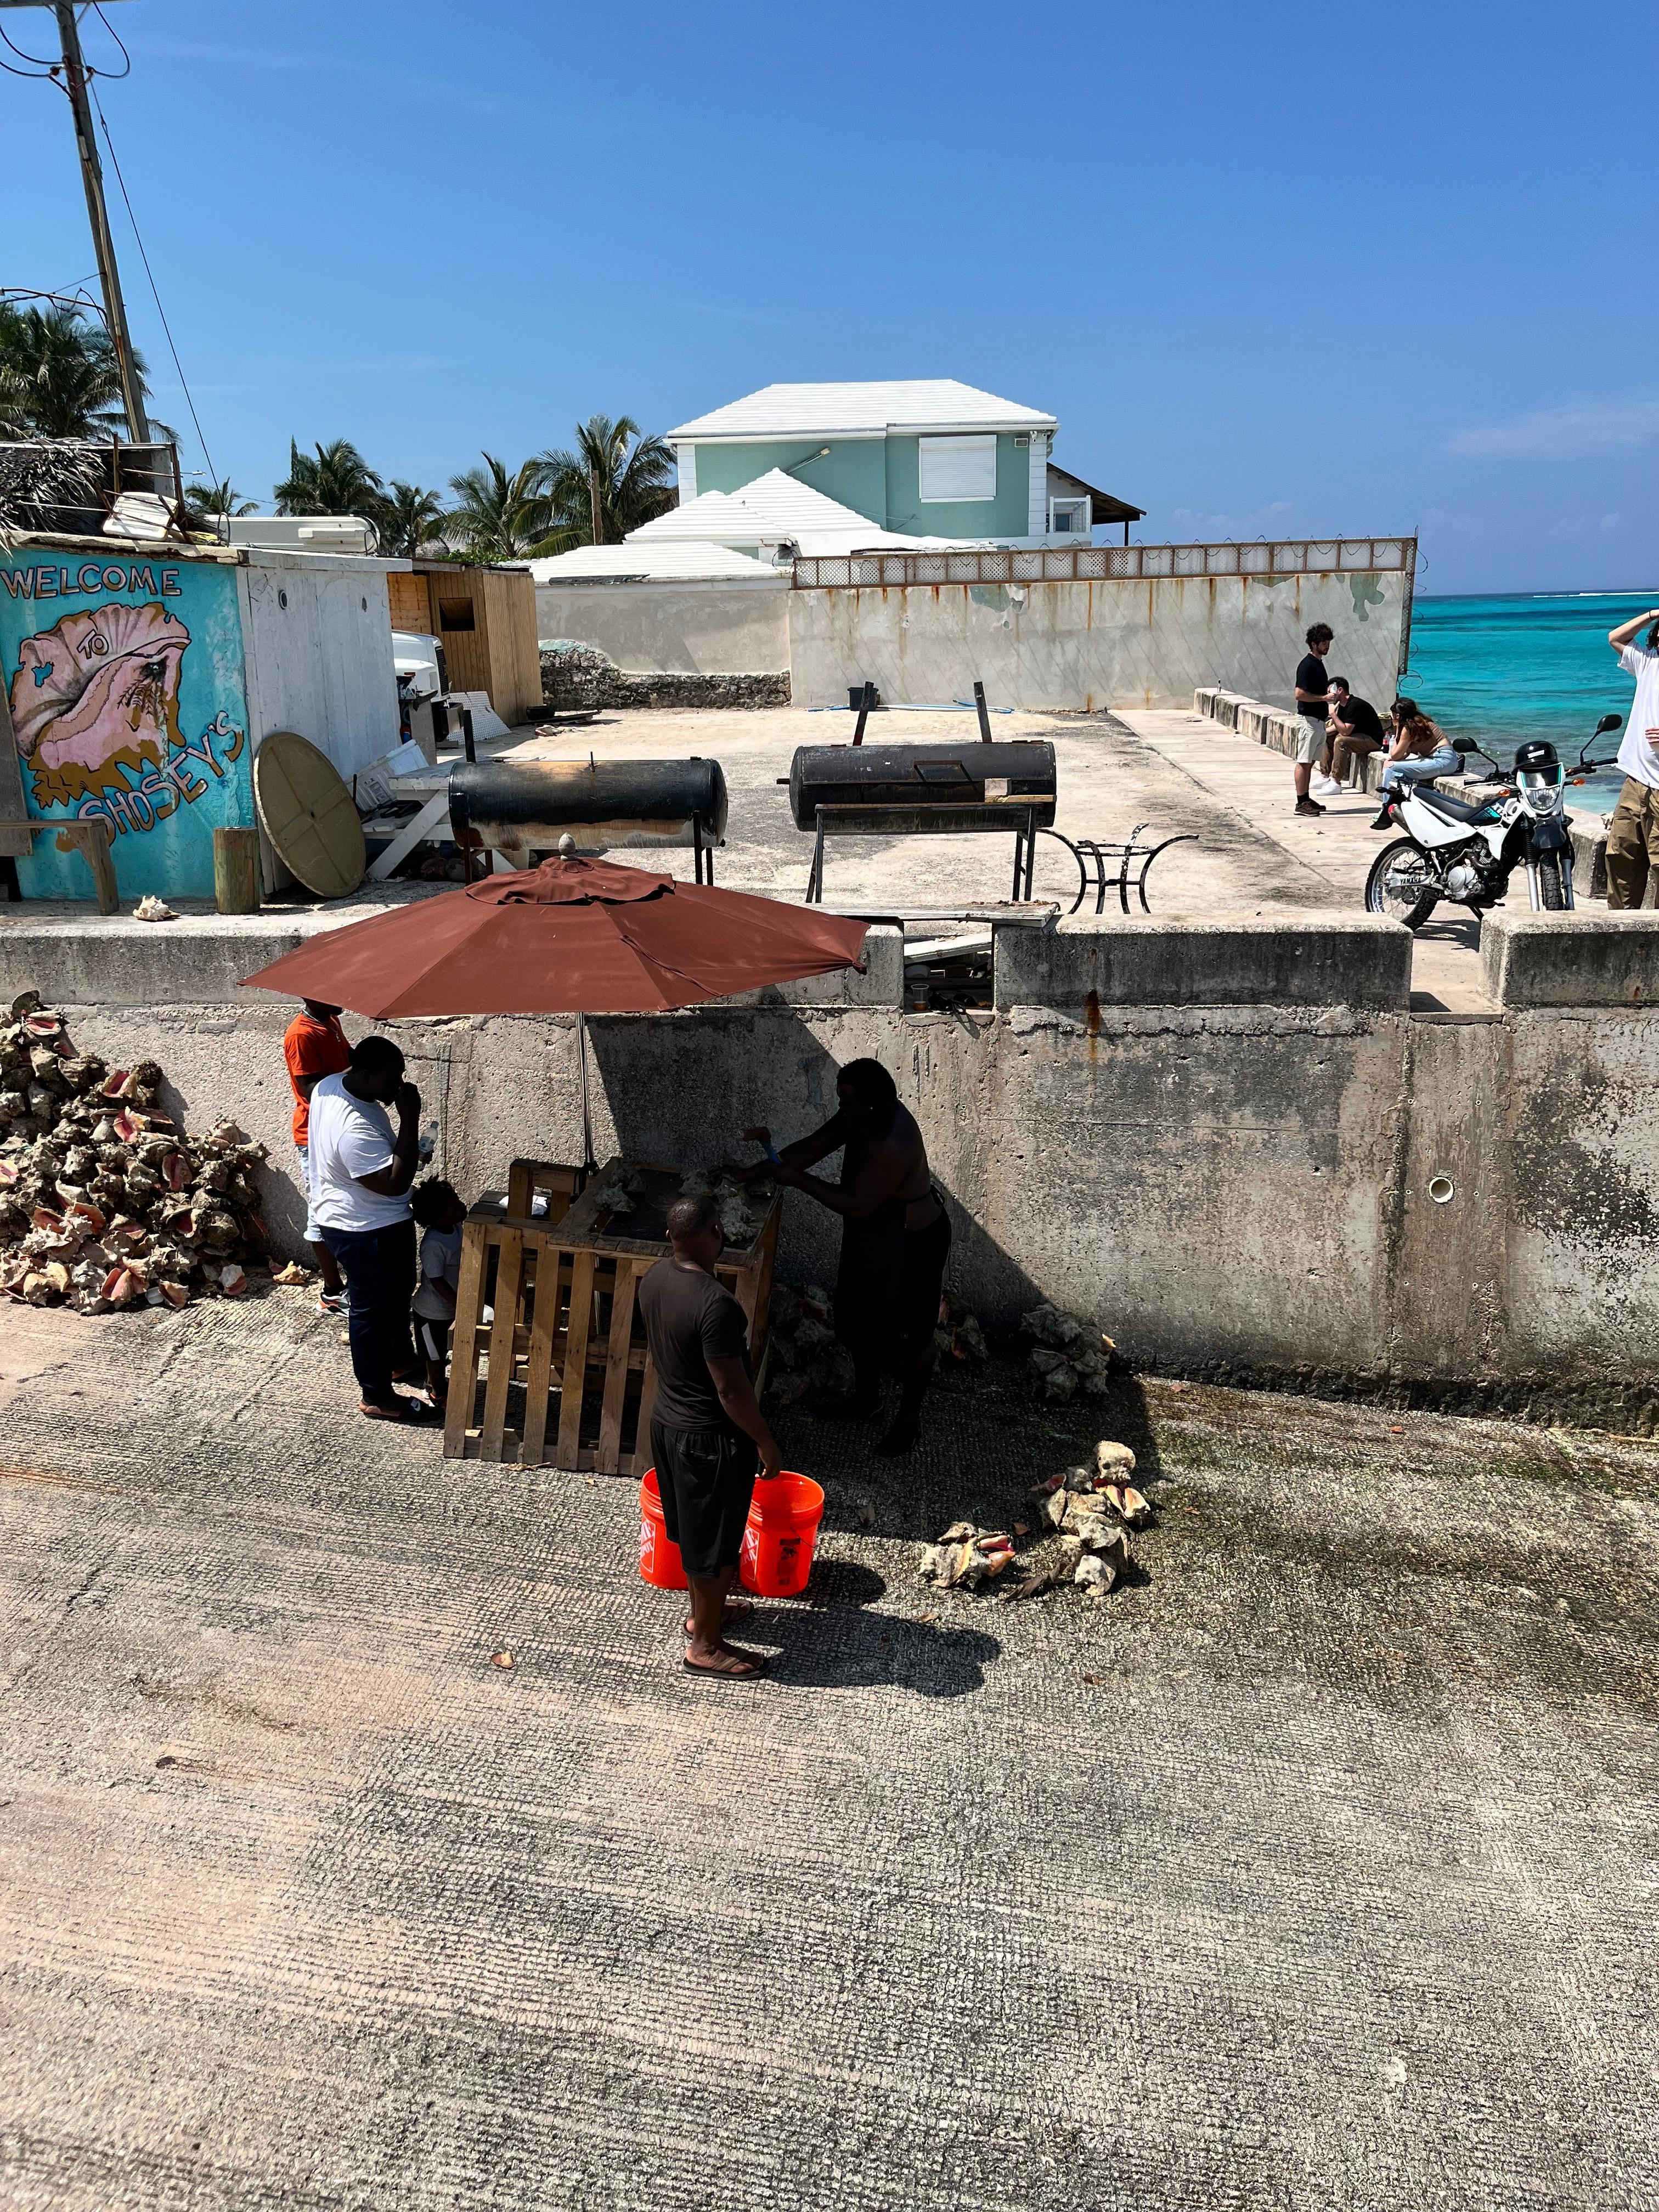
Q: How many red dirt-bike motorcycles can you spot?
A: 0